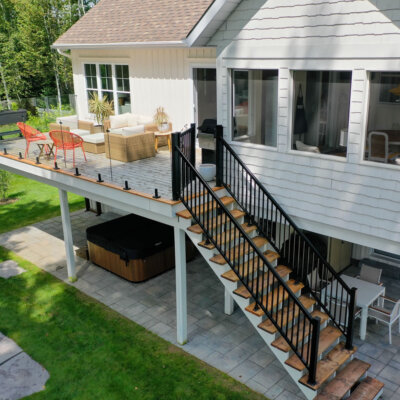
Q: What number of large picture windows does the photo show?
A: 3